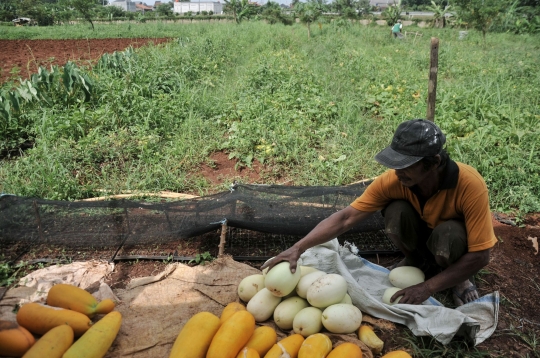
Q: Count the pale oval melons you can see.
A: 13